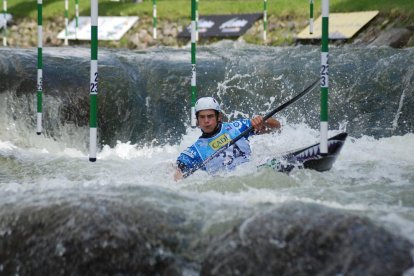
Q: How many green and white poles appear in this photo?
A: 11